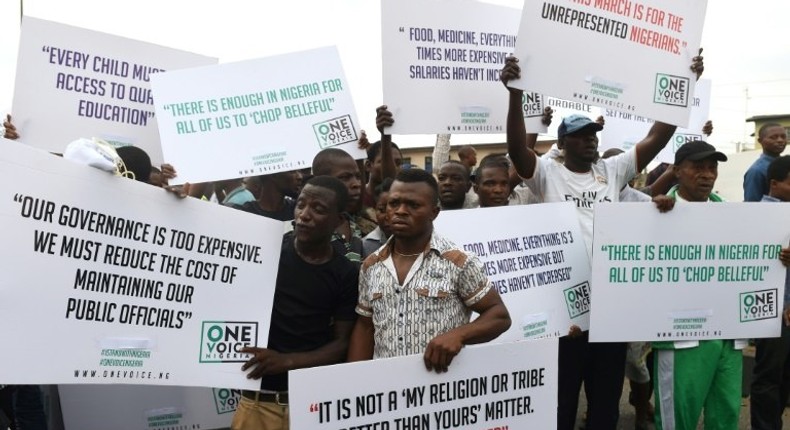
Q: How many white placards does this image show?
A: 11